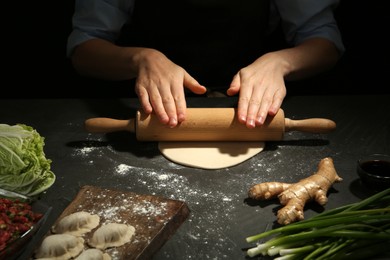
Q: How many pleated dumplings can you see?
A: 4